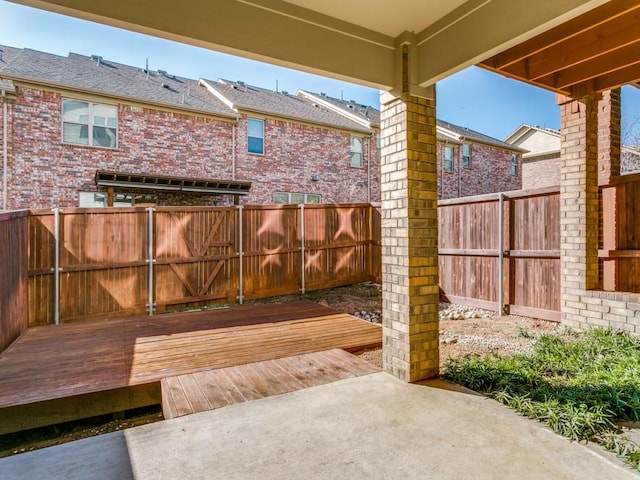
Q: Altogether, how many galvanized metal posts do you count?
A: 5